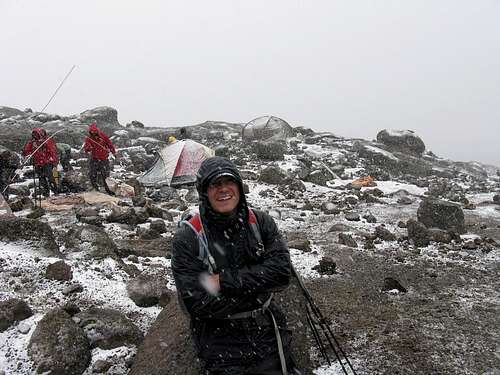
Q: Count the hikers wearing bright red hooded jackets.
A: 2